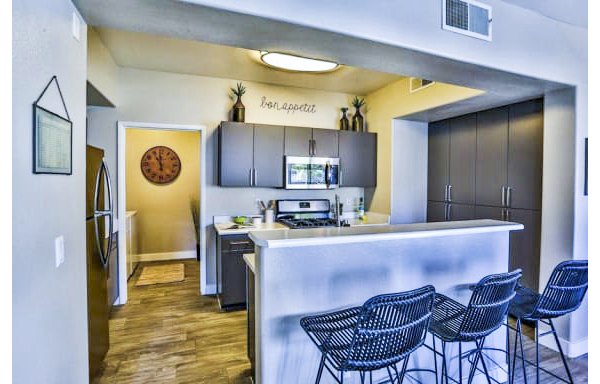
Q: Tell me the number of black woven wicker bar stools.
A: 3